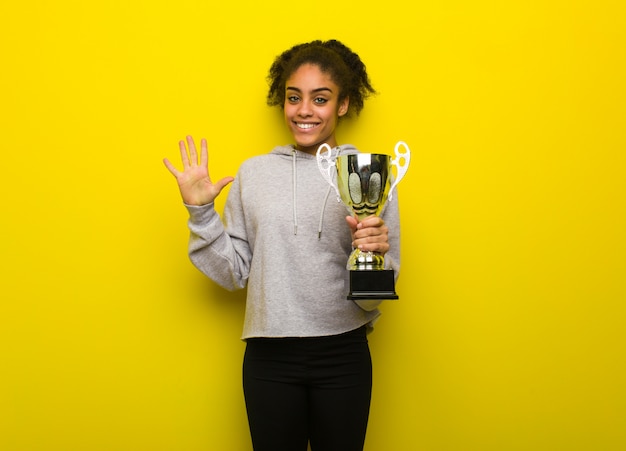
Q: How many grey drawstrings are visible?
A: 2